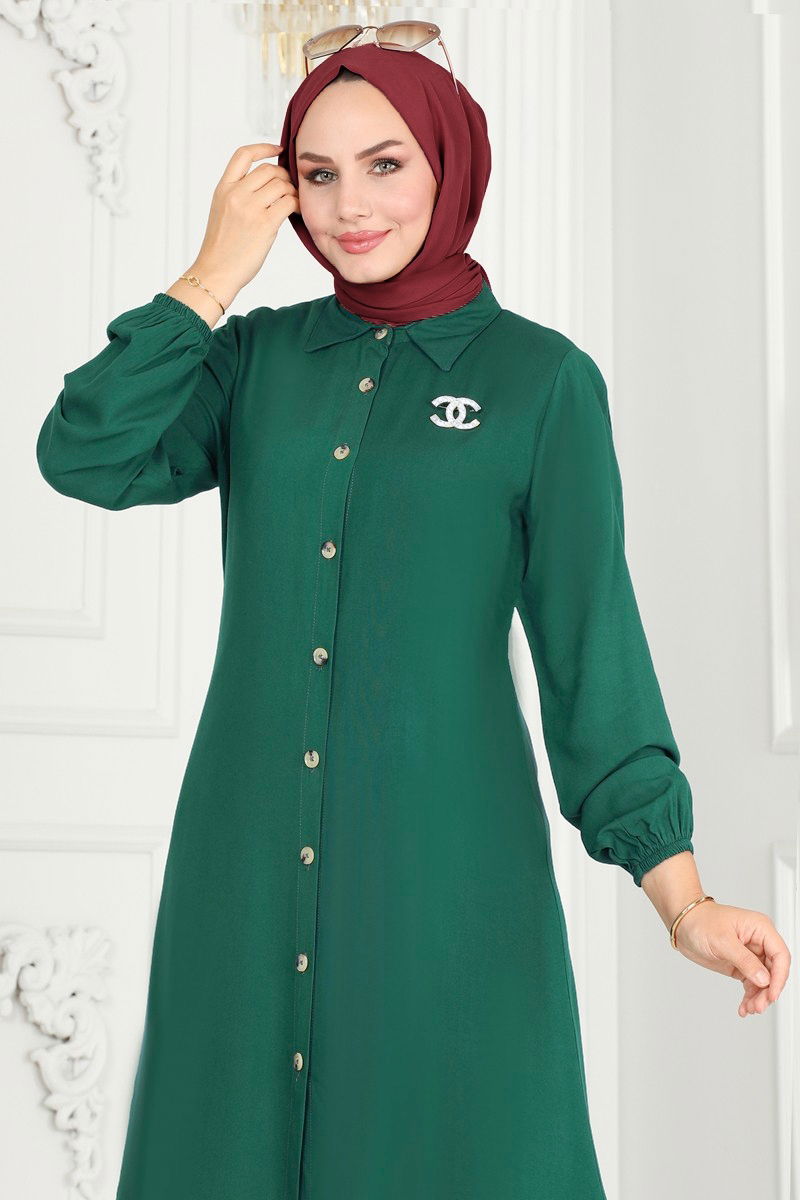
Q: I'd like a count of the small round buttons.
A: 9